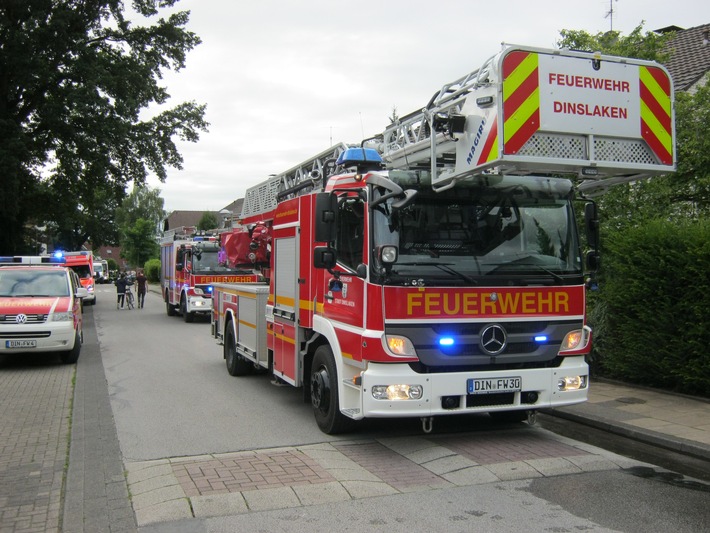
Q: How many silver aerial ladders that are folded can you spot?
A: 1